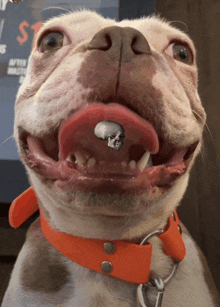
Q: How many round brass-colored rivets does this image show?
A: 2